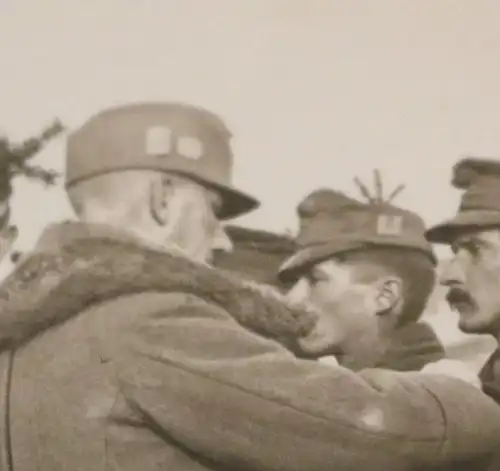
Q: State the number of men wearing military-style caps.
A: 3